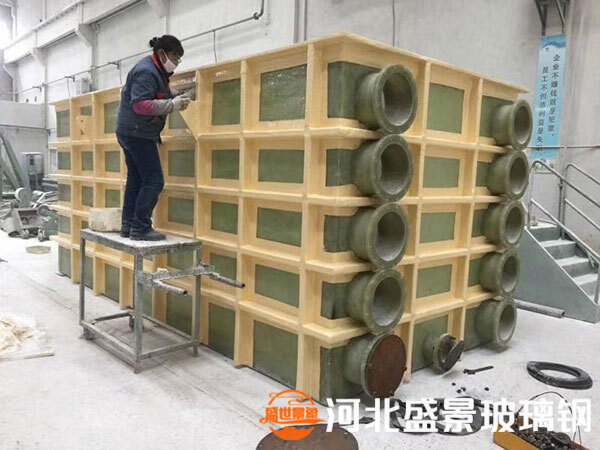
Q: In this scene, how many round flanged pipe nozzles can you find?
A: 11